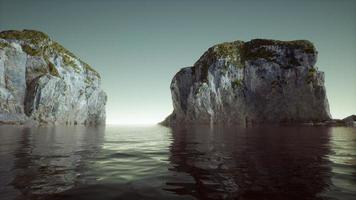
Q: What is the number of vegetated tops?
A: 2